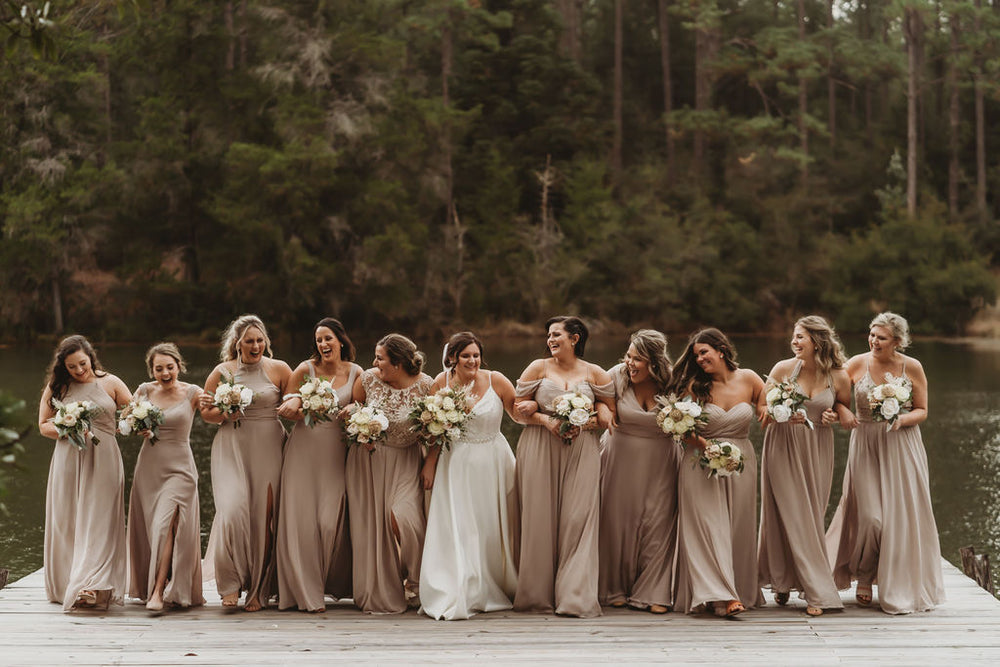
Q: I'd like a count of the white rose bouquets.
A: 11